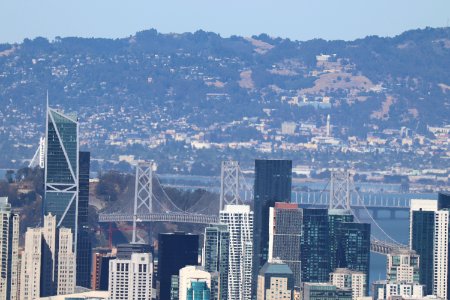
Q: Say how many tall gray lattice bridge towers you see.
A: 3